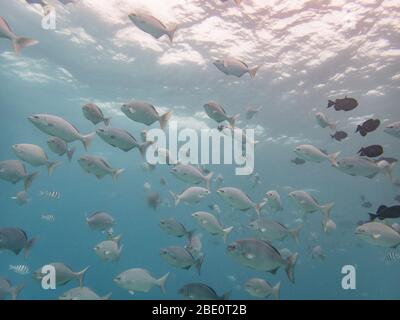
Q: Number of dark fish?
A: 5